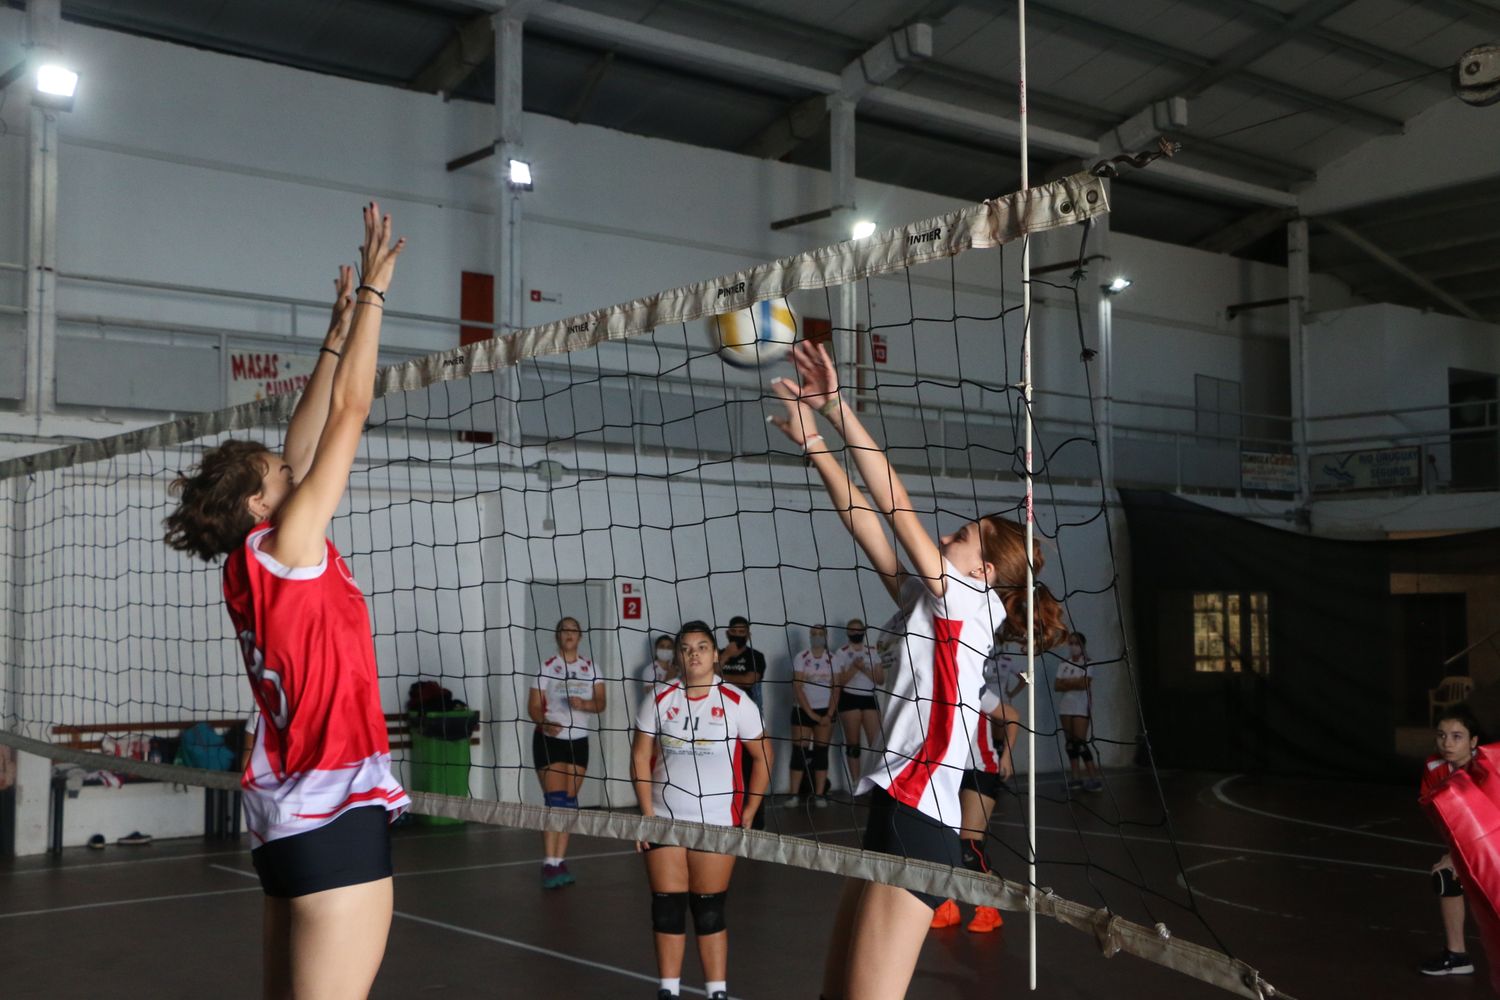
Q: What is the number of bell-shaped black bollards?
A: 0